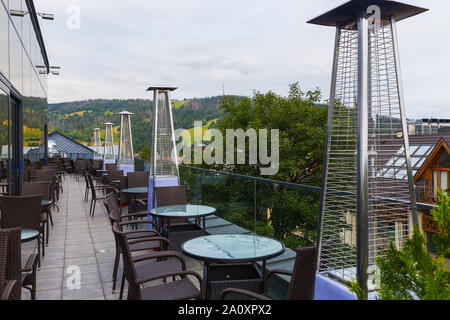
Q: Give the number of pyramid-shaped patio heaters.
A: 5